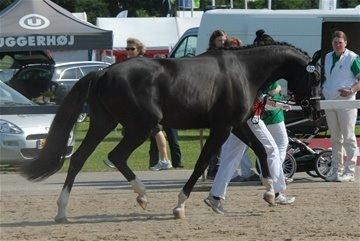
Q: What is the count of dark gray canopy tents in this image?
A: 1